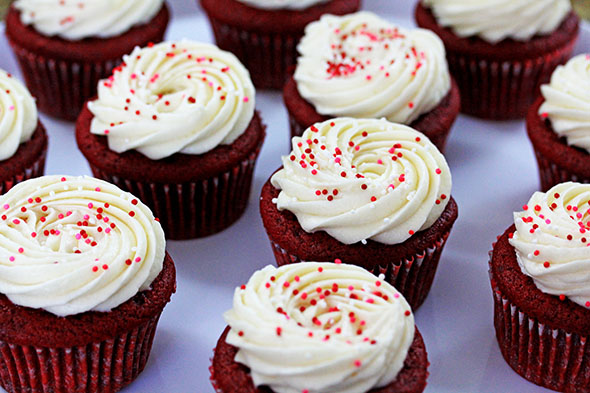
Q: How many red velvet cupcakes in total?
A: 11